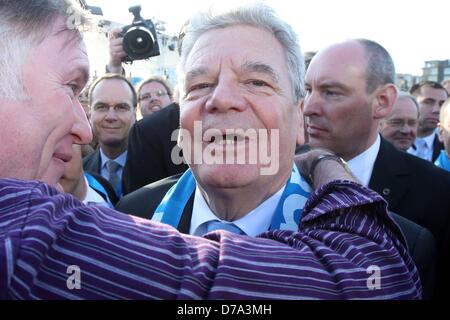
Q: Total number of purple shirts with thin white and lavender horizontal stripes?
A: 1